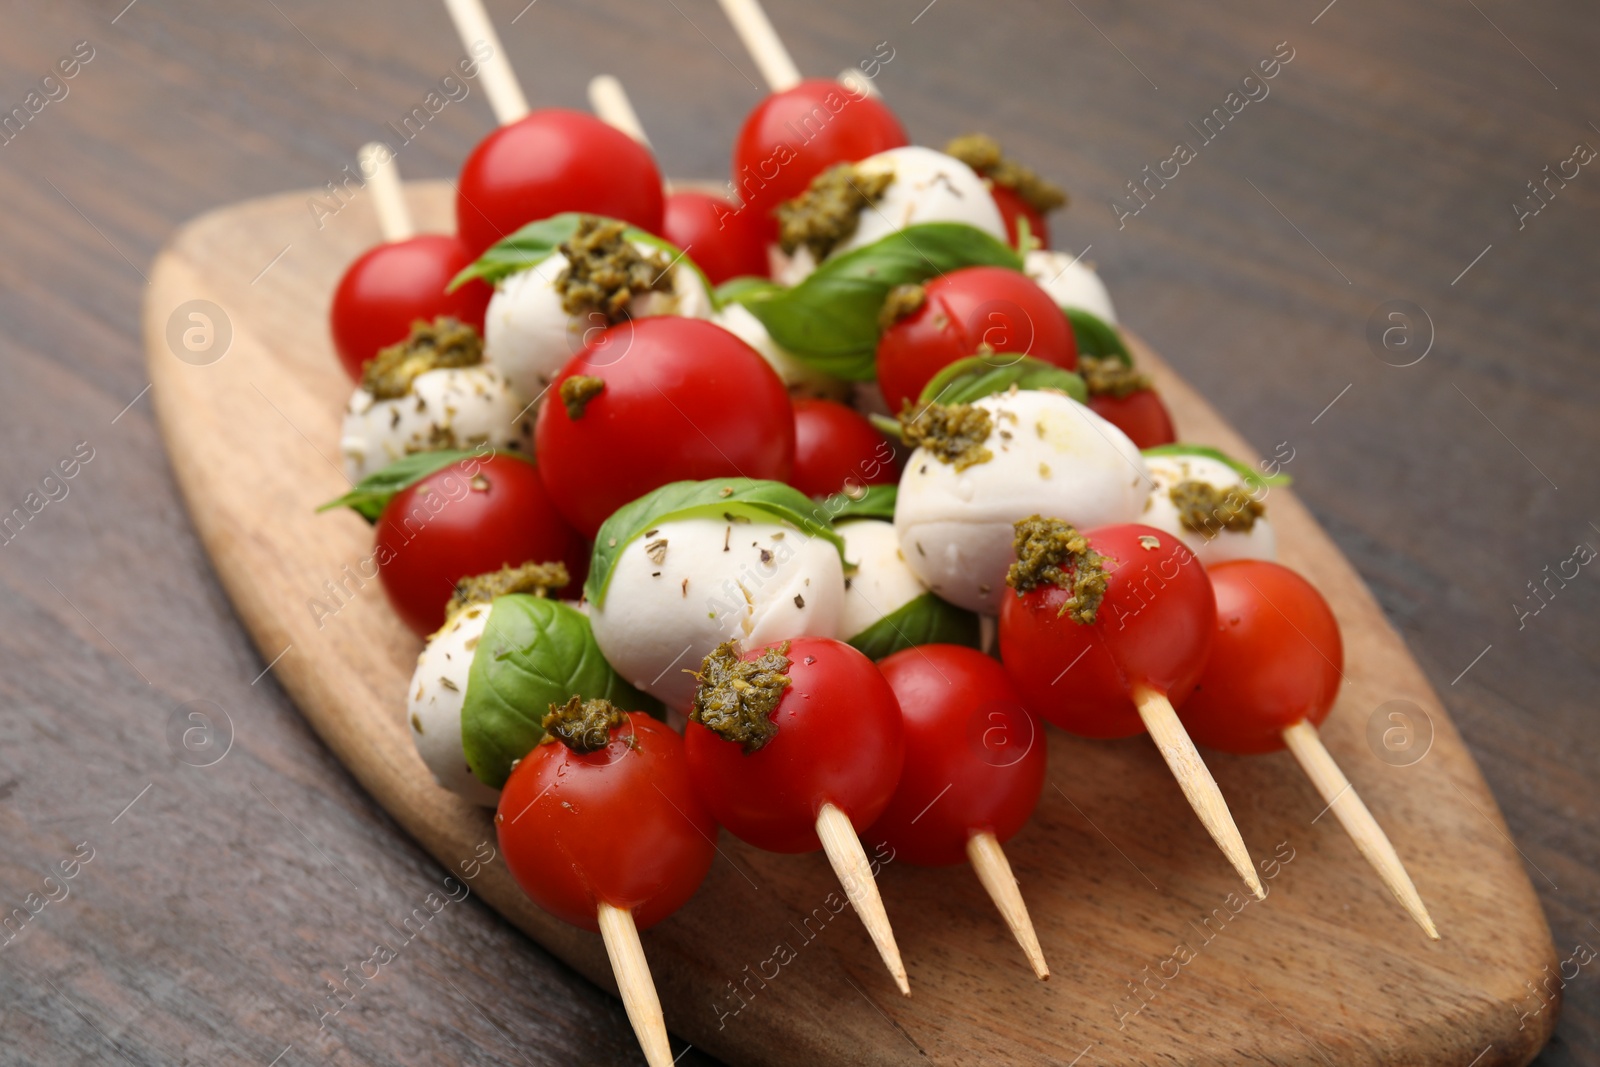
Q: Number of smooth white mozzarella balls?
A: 10